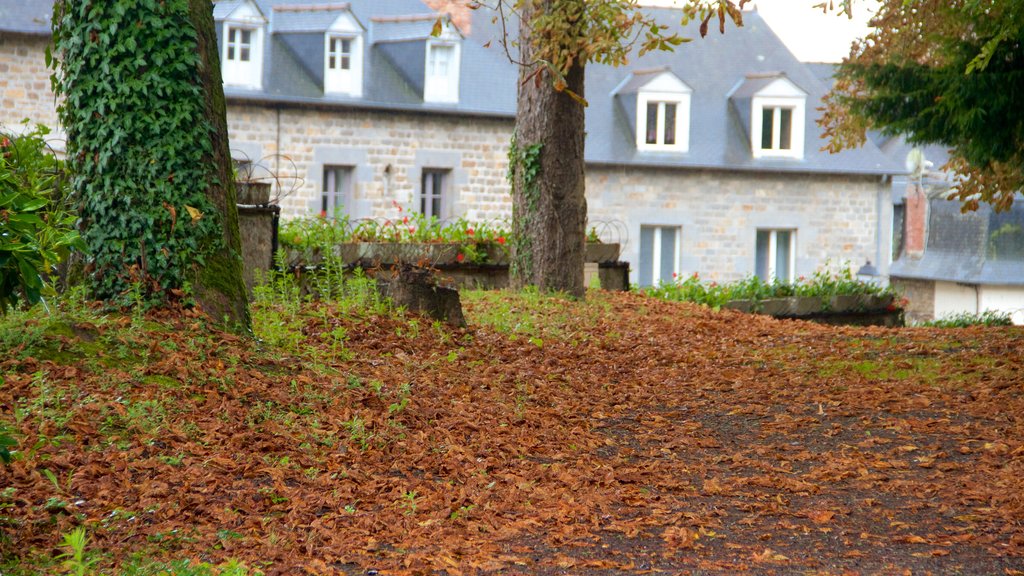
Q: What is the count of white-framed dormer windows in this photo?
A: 5